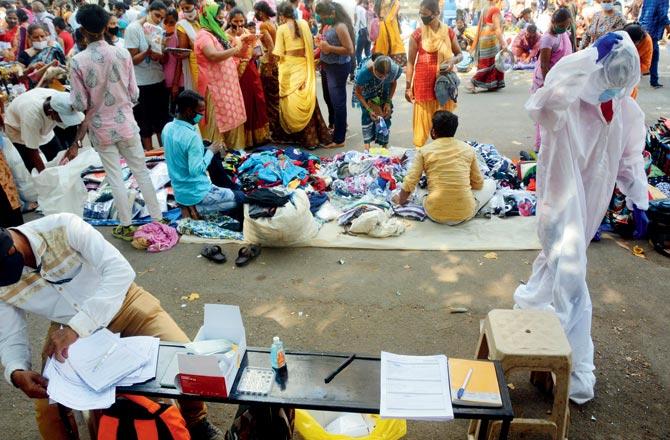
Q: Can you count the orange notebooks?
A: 1